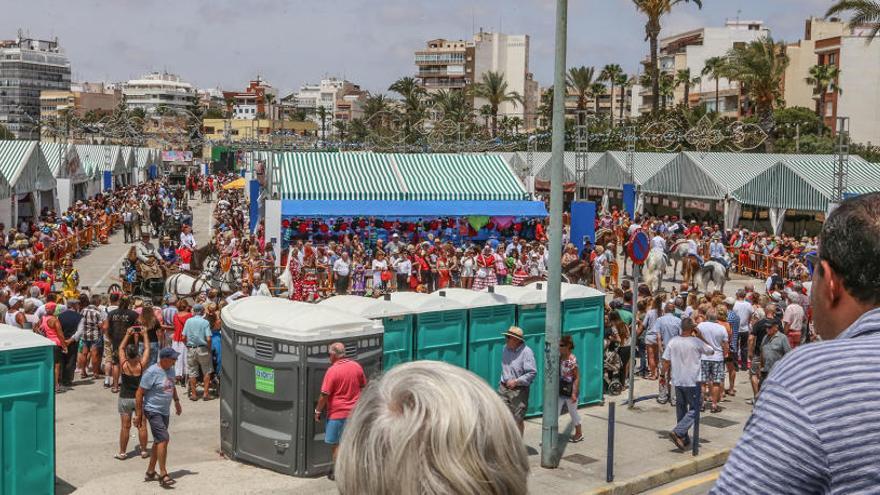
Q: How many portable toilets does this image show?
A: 7